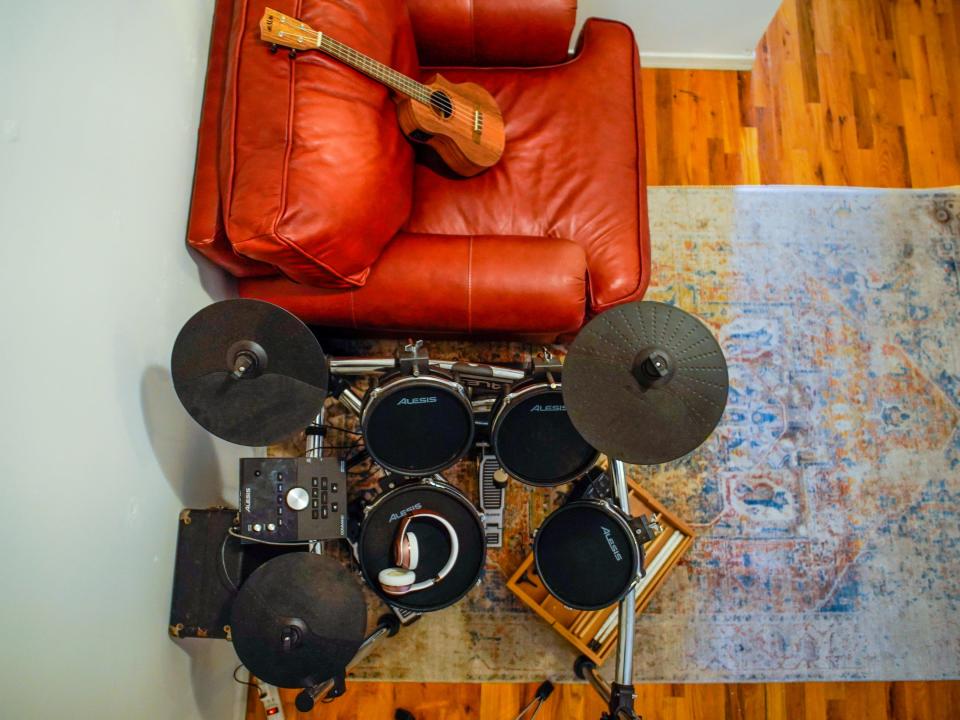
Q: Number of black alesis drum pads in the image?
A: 4